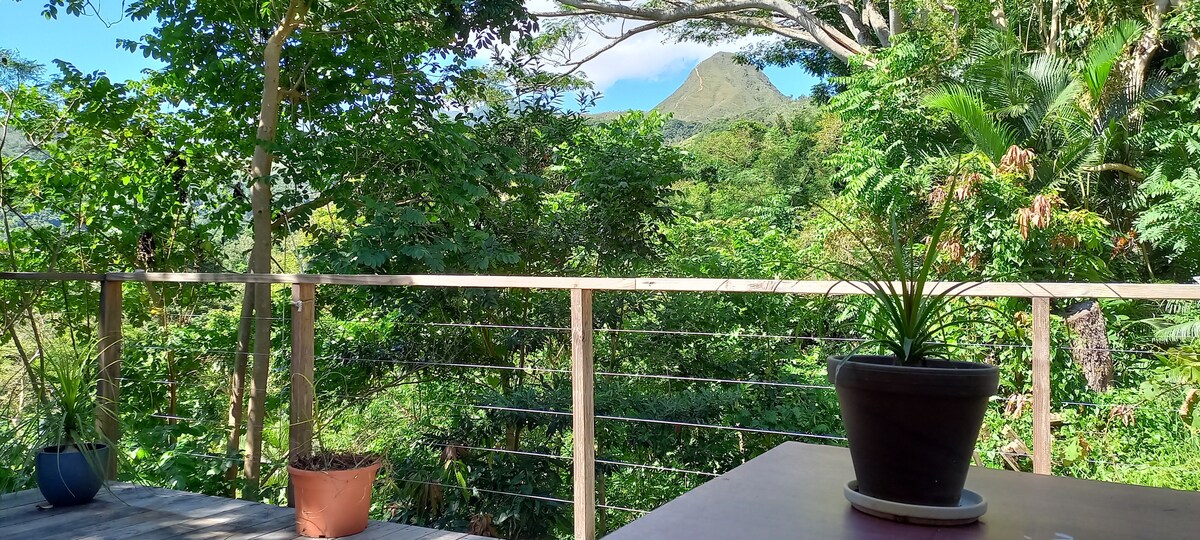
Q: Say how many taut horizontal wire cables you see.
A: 5